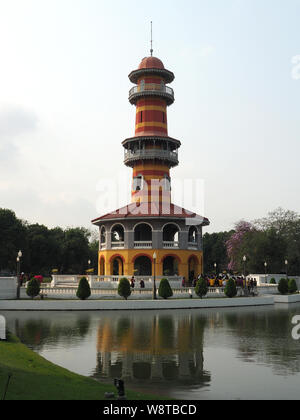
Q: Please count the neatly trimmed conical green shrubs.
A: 8